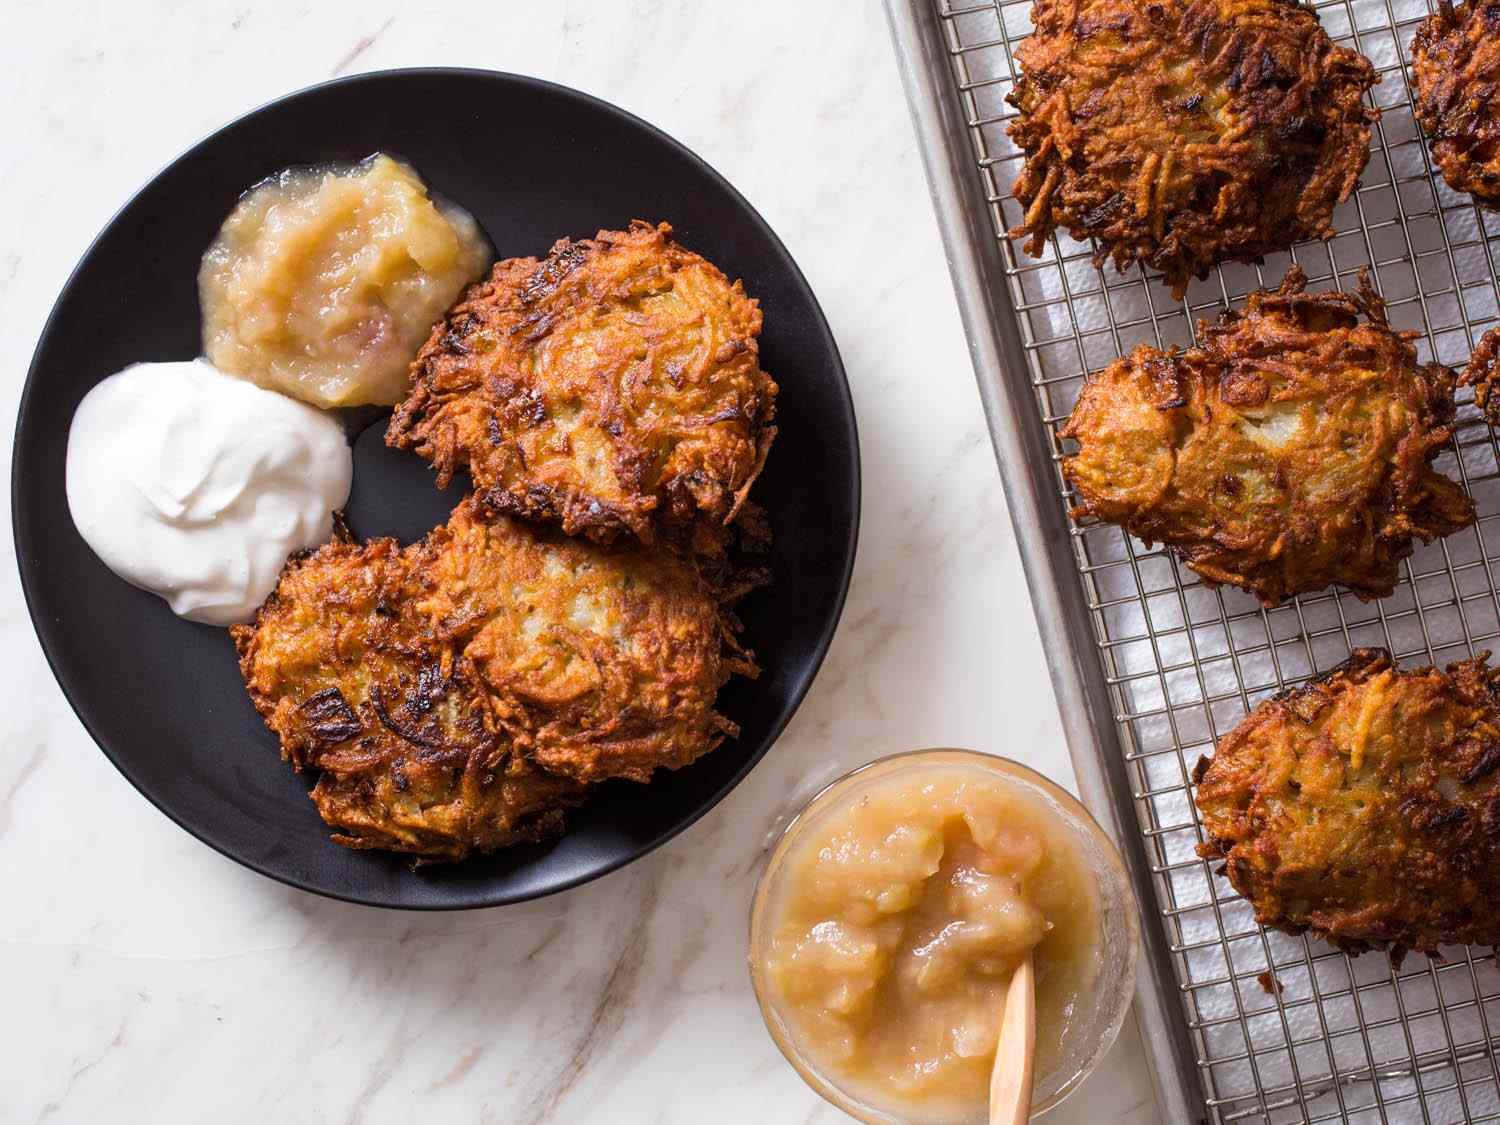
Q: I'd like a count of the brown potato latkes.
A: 8